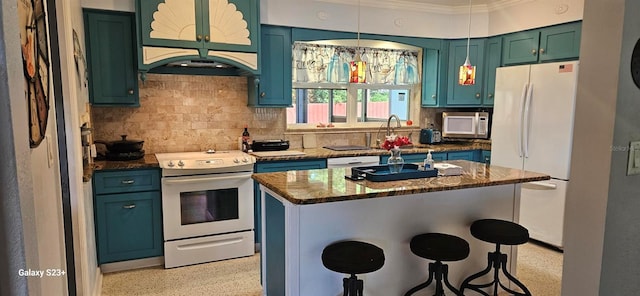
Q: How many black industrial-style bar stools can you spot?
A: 3